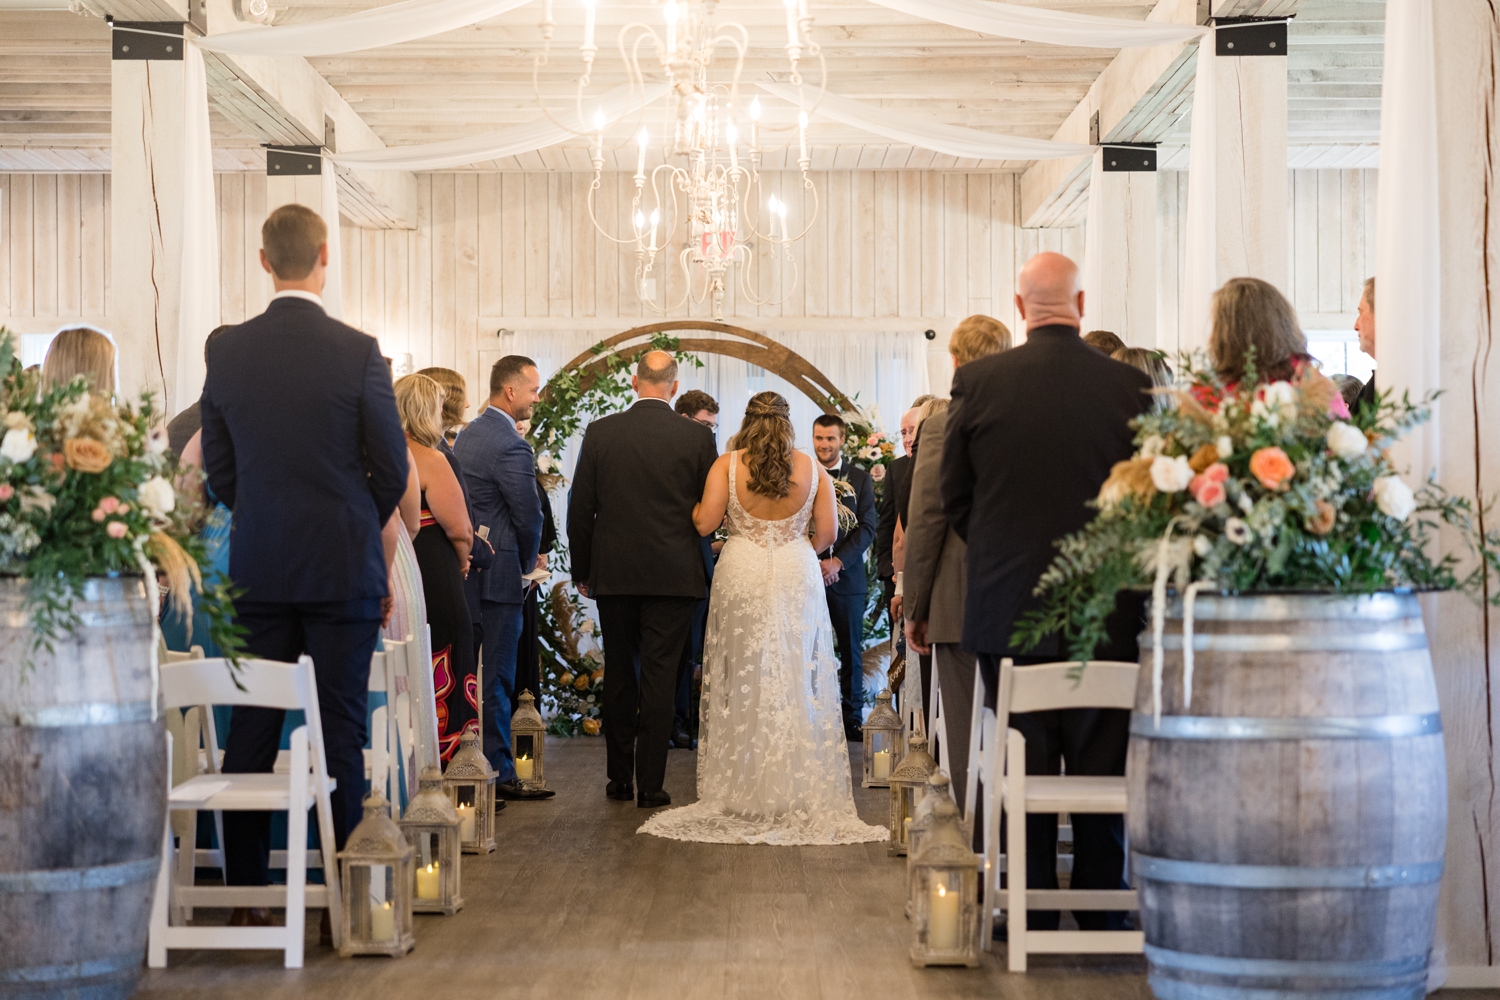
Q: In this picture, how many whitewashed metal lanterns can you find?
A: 8